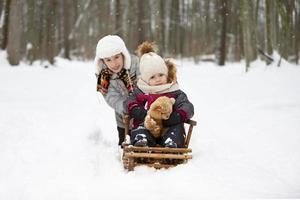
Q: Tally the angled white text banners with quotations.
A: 0